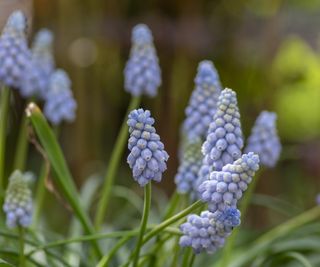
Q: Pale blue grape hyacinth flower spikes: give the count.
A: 12